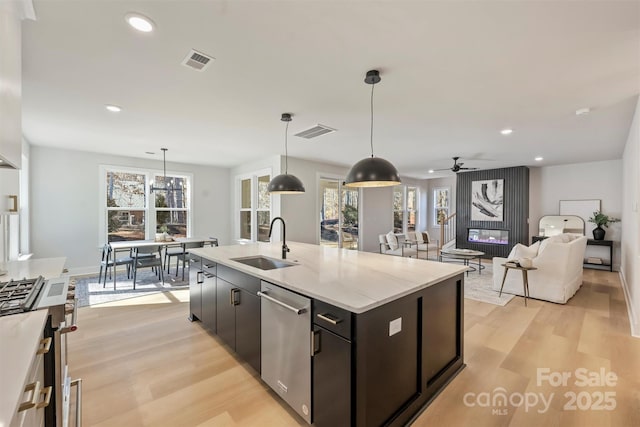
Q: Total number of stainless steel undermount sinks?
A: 1